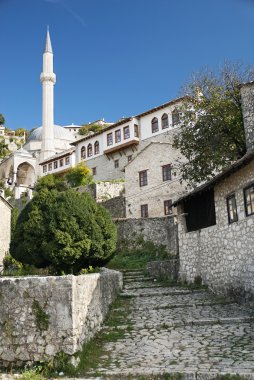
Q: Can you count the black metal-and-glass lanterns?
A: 0